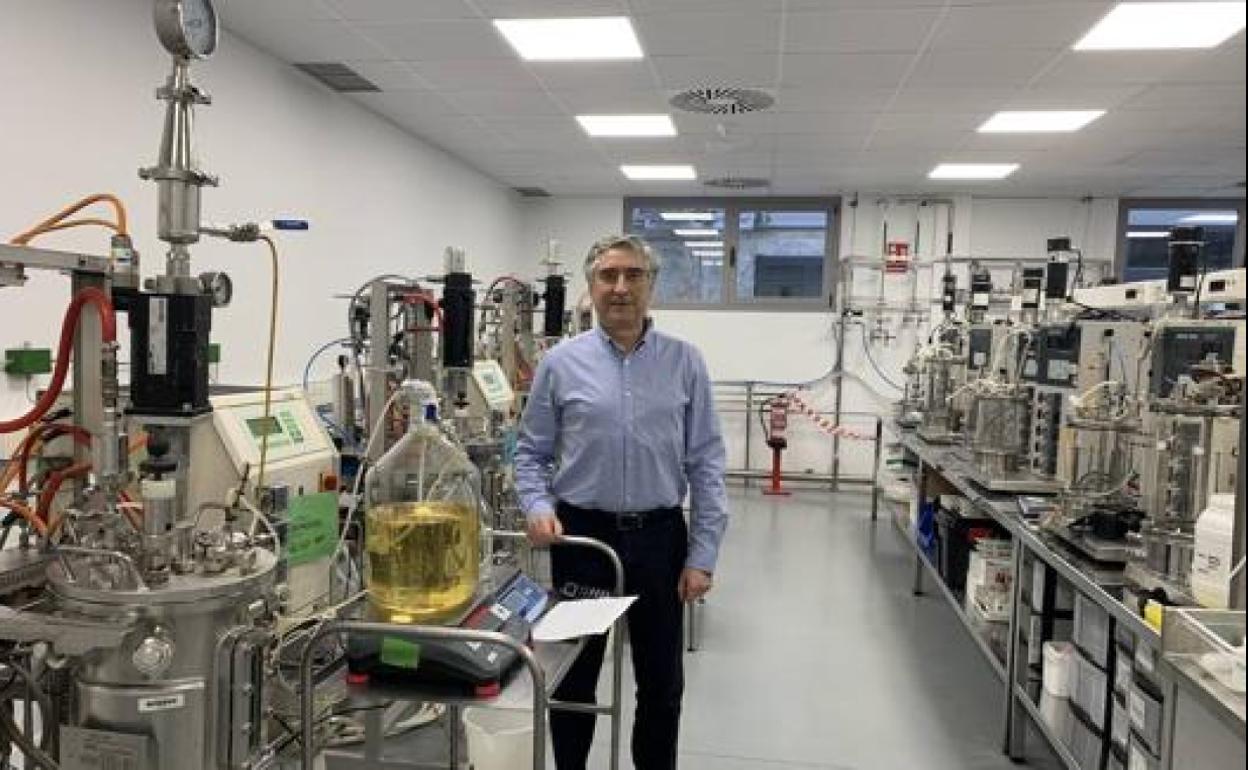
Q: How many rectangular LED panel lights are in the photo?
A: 6